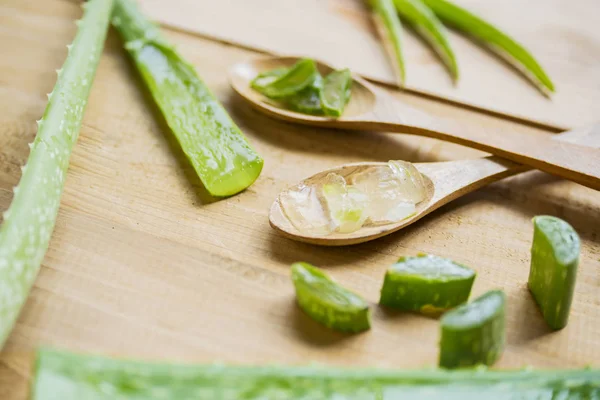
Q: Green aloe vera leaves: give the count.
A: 6